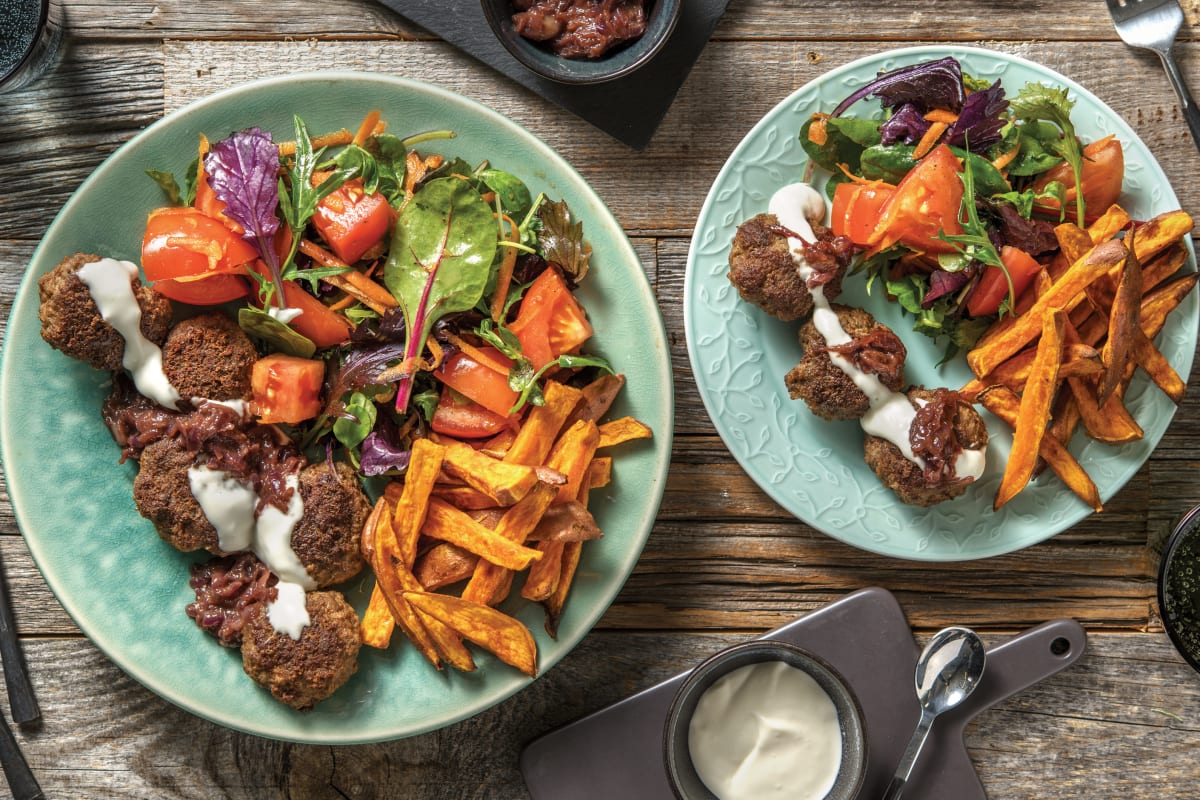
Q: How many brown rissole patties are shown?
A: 8